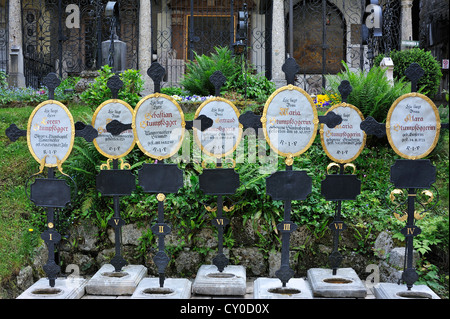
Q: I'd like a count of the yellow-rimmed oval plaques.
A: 7